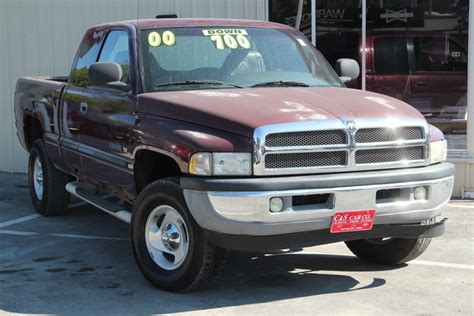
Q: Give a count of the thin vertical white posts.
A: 2